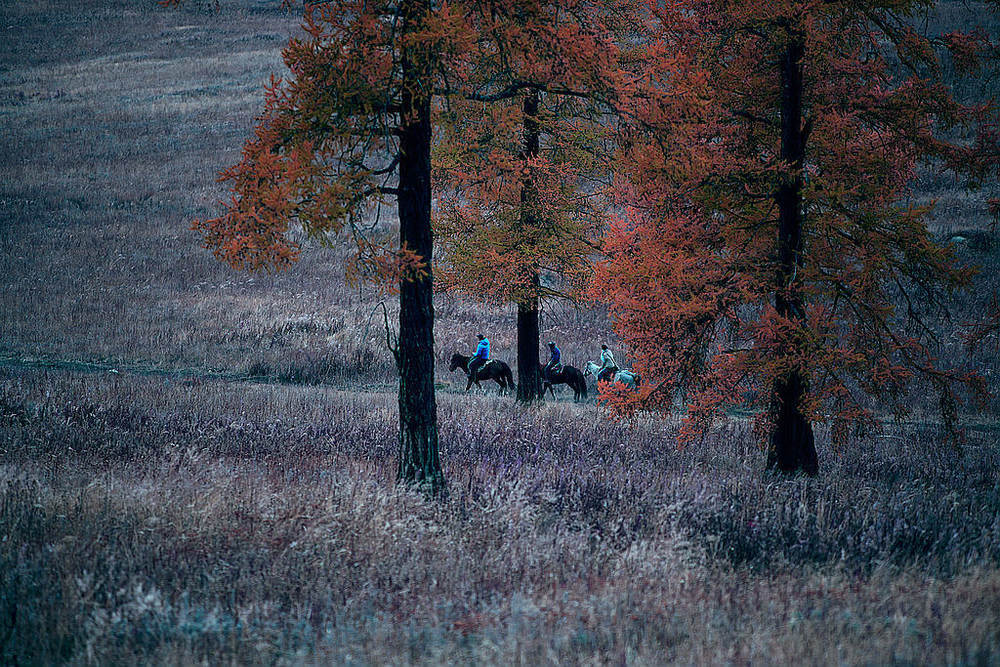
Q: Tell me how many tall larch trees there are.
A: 3